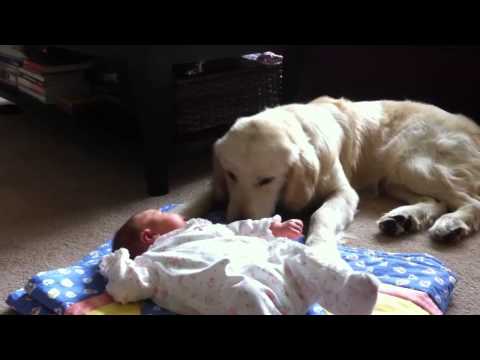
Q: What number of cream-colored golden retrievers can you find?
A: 1